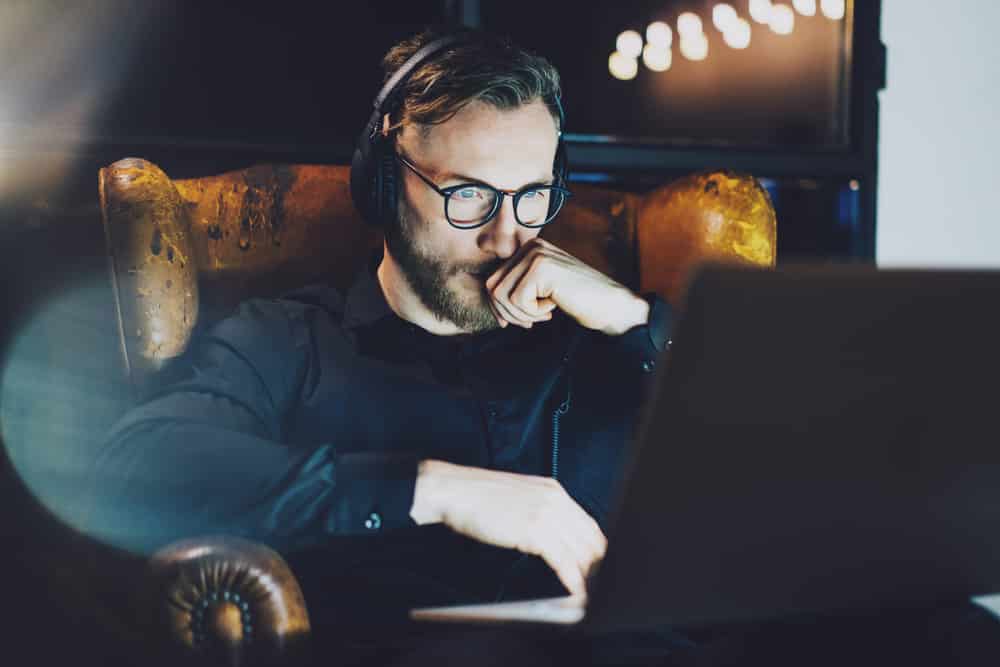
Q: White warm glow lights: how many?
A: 12